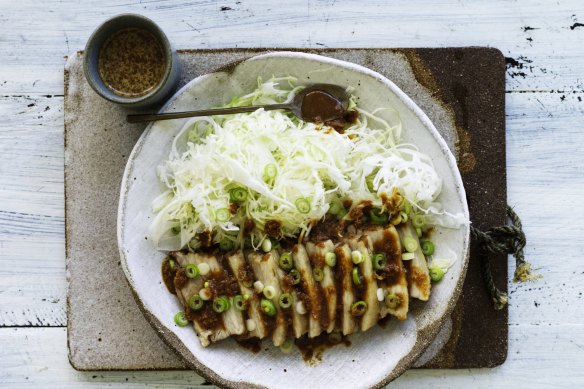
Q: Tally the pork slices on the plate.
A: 10